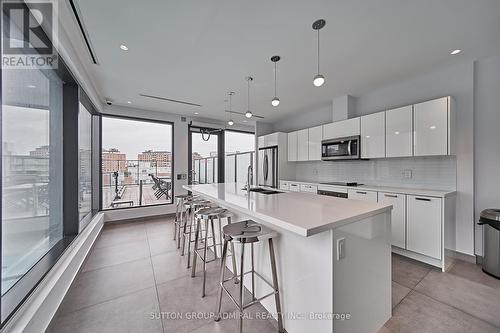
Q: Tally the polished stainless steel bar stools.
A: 4